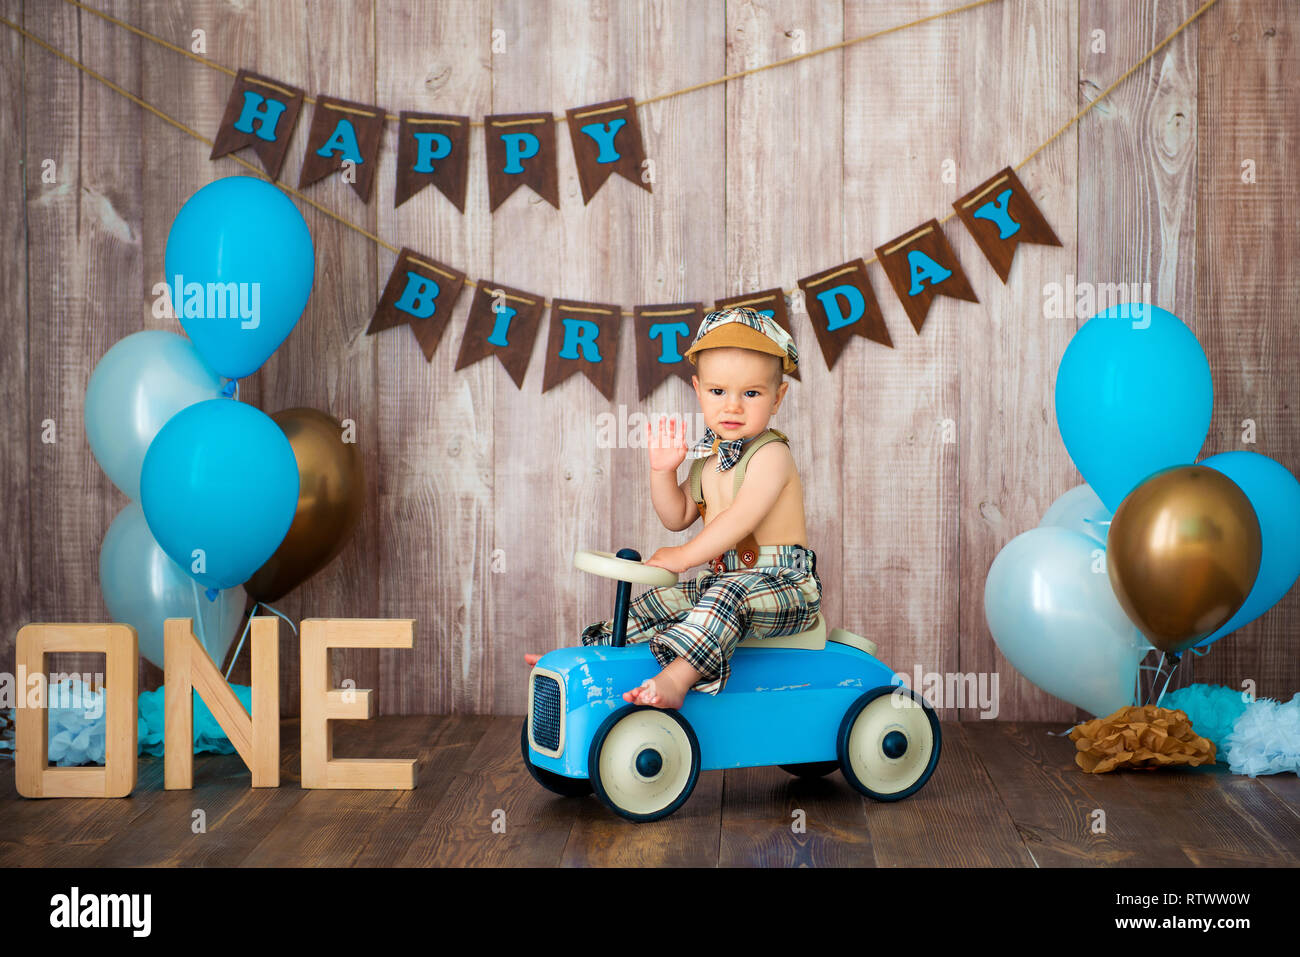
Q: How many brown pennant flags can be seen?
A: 13